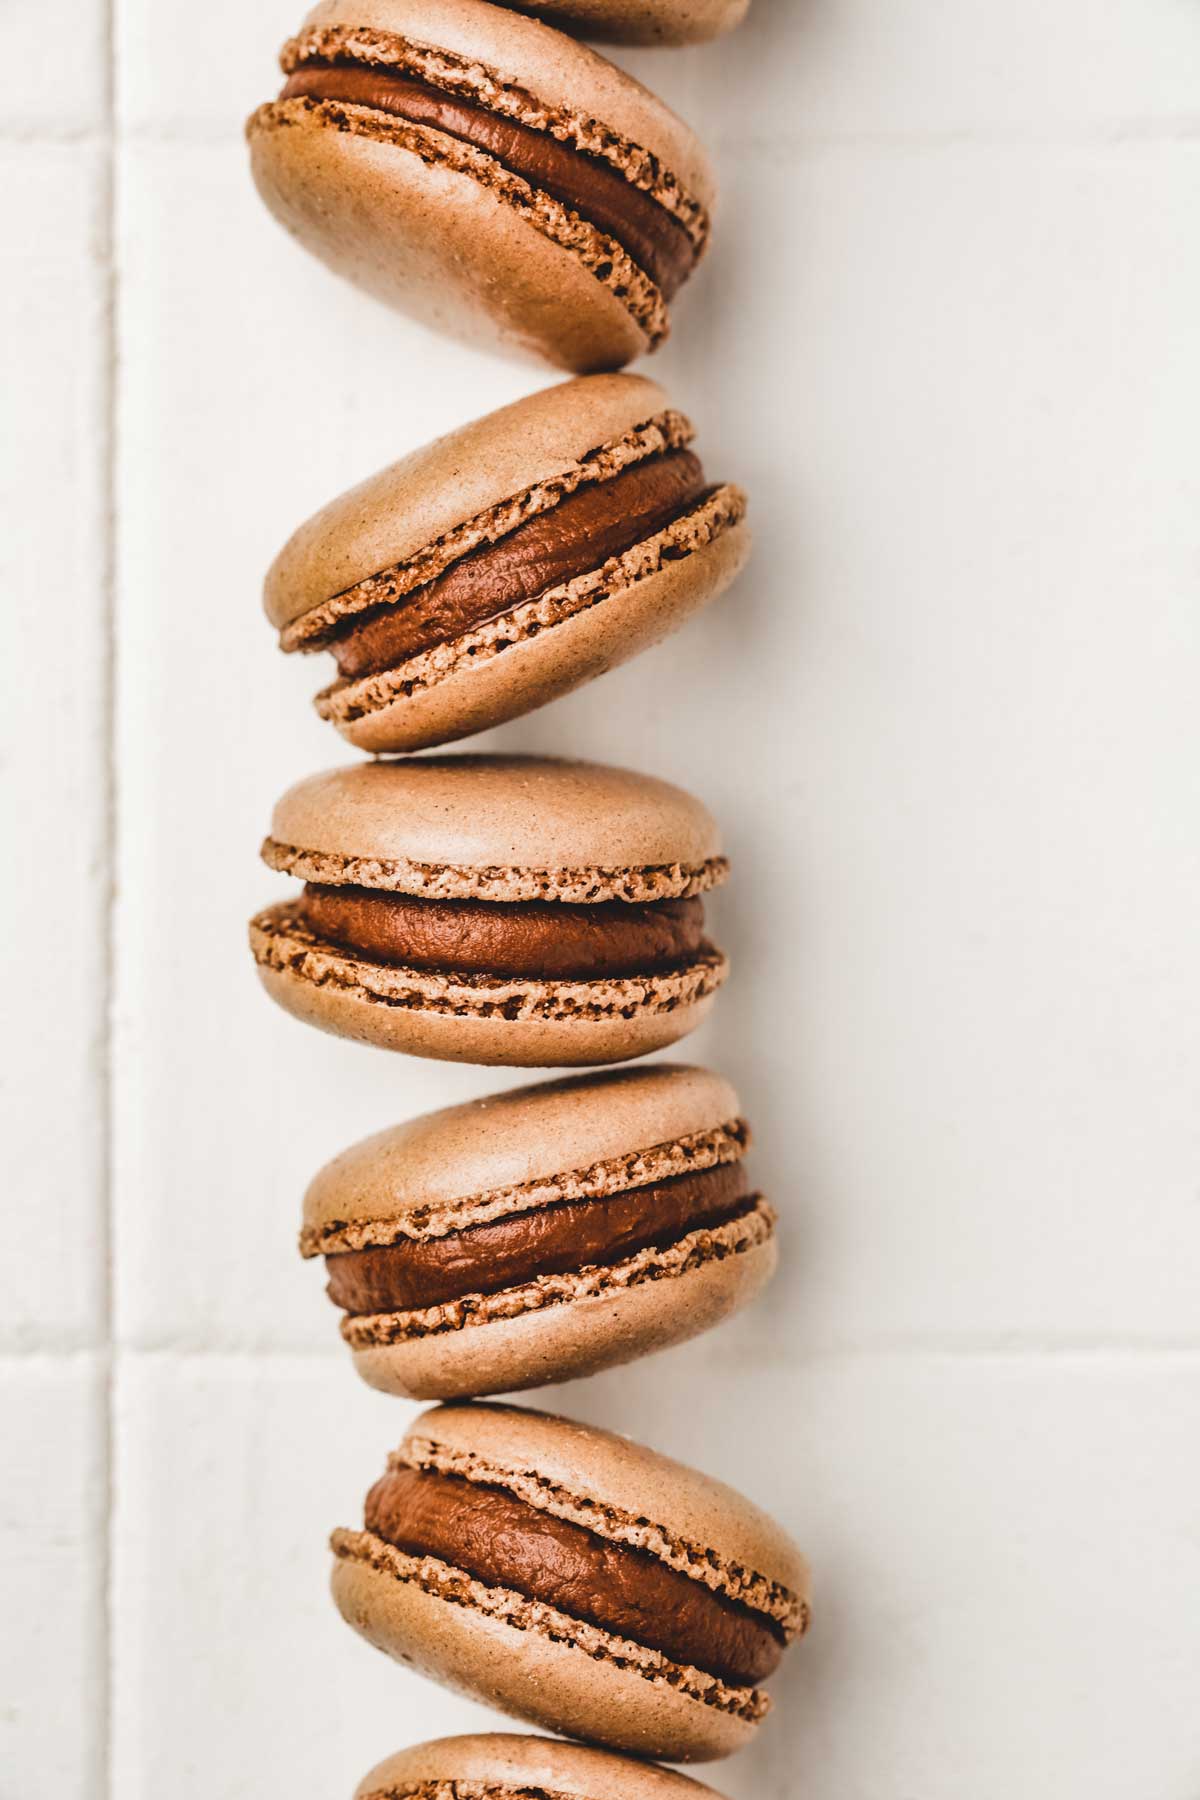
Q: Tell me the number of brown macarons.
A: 7